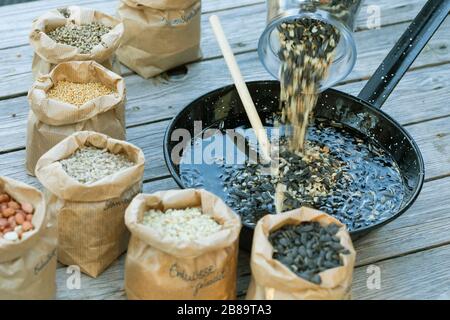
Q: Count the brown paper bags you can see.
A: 7